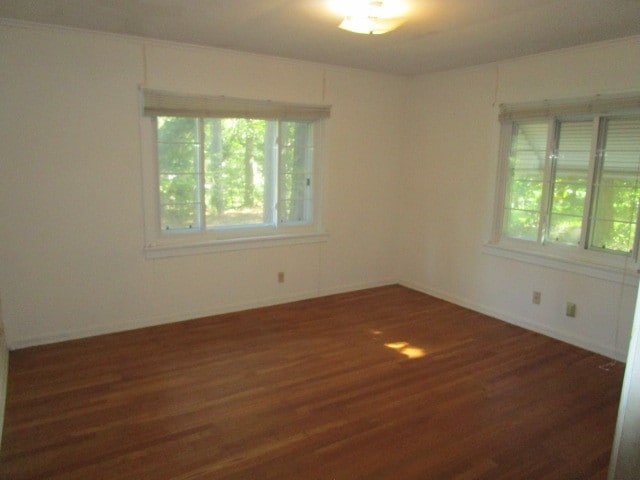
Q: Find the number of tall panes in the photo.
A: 6